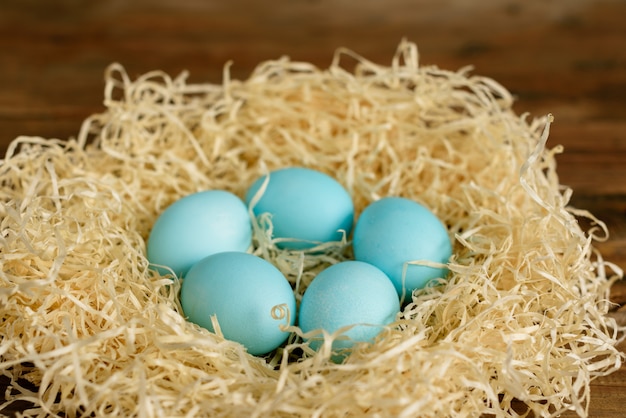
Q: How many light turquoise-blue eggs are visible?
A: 5